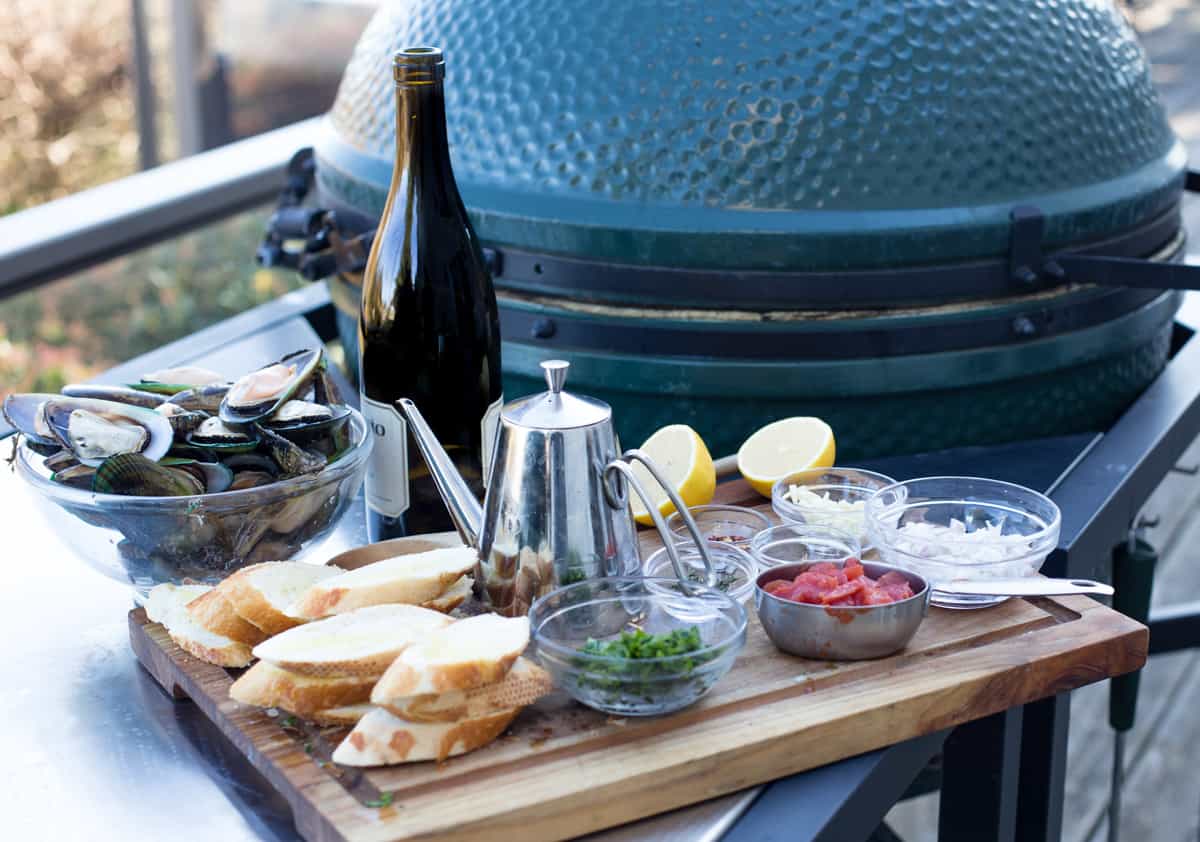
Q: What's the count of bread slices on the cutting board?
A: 11